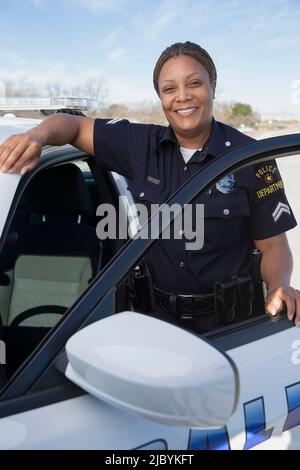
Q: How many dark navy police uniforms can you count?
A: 1